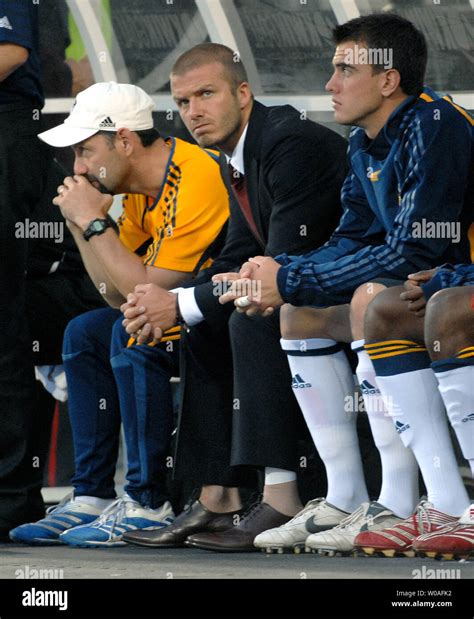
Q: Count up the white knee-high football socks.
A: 4